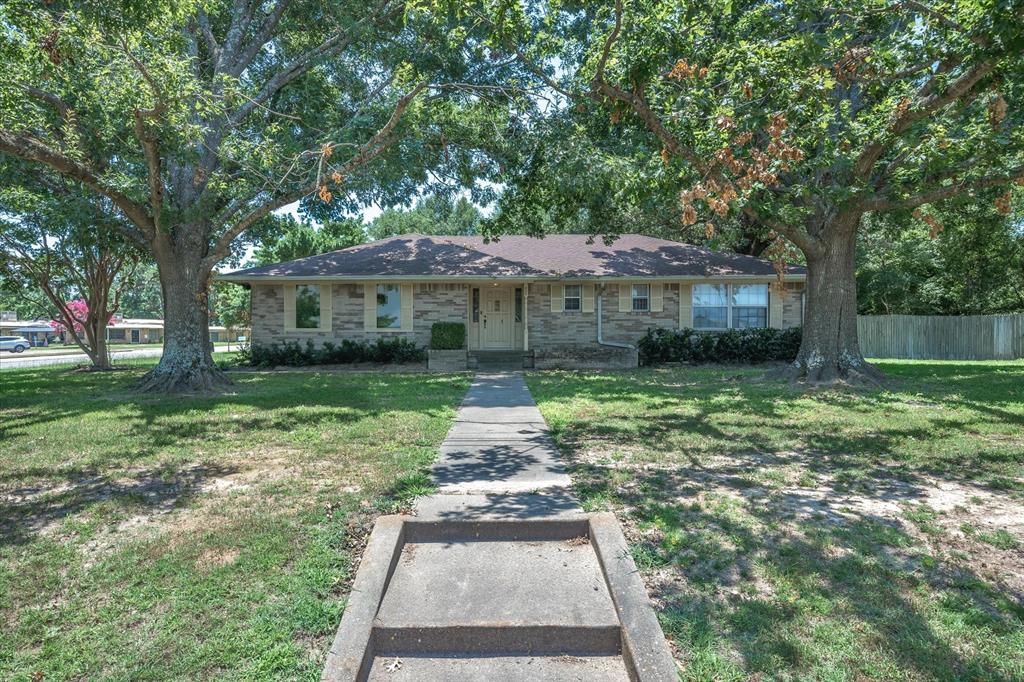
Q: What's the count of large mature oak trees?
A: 2